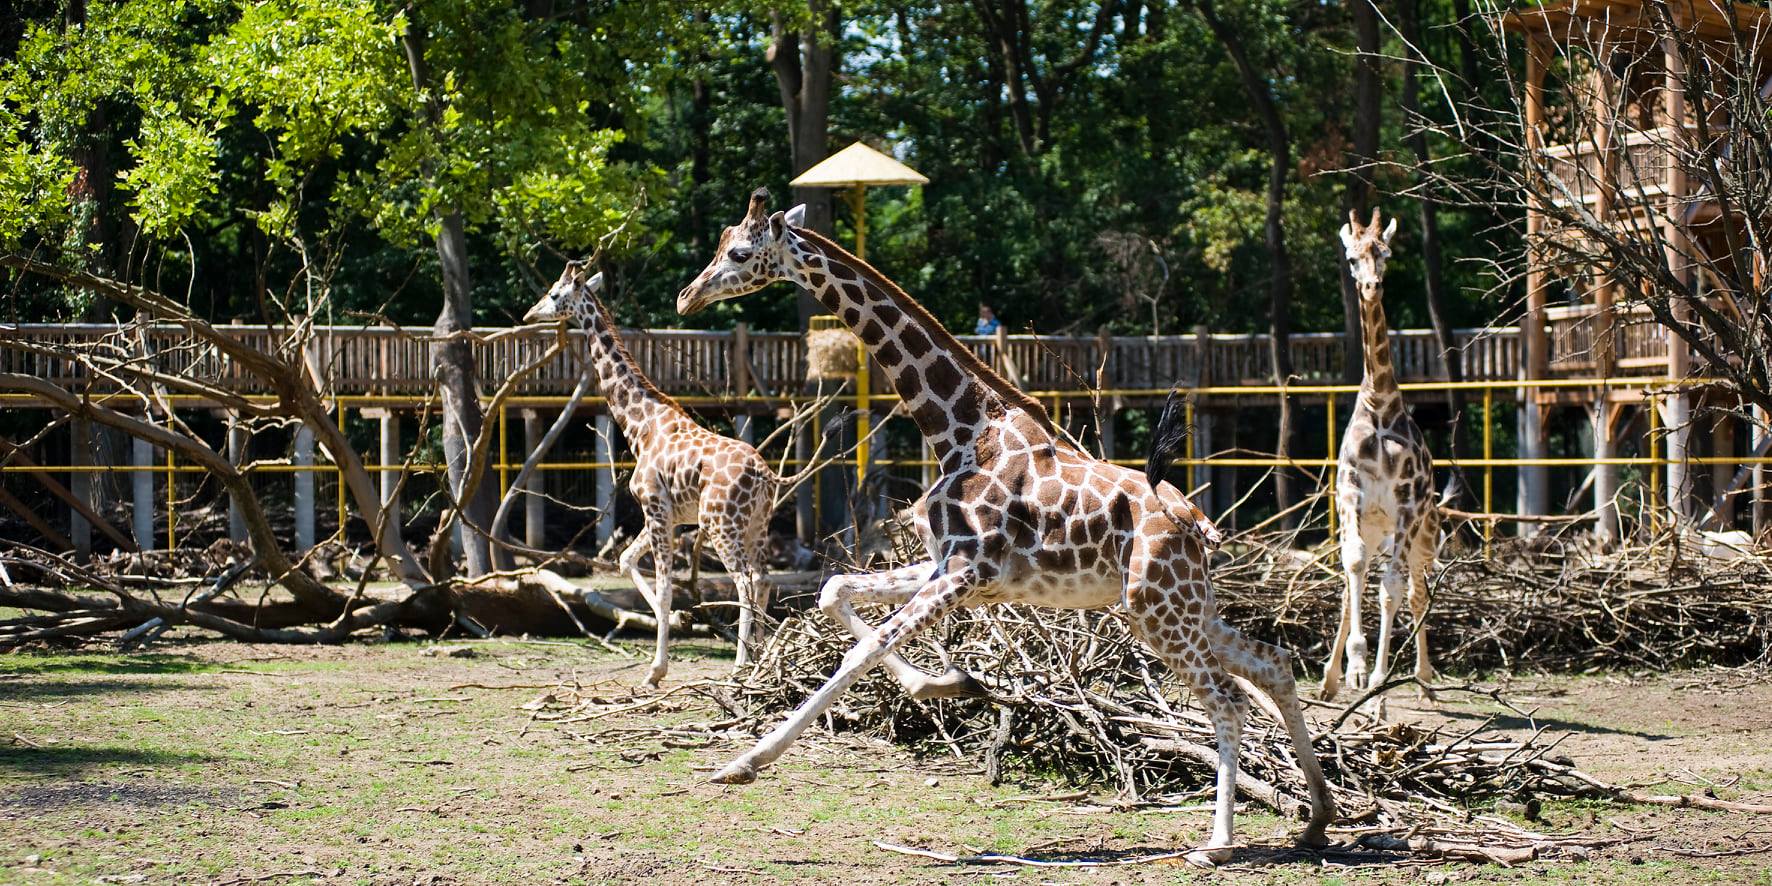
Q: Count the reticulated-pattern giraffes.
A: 3